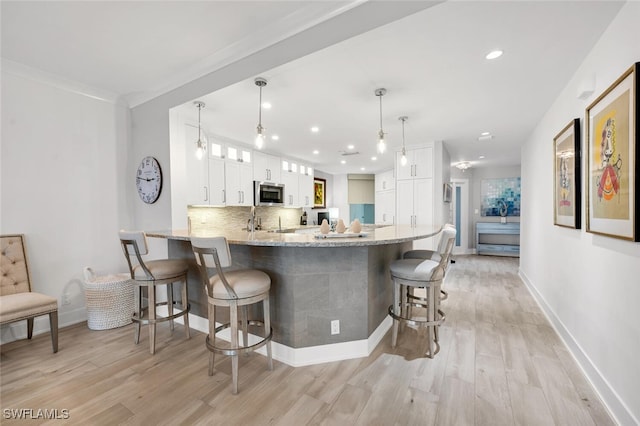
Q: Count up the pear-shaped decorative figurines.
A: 3